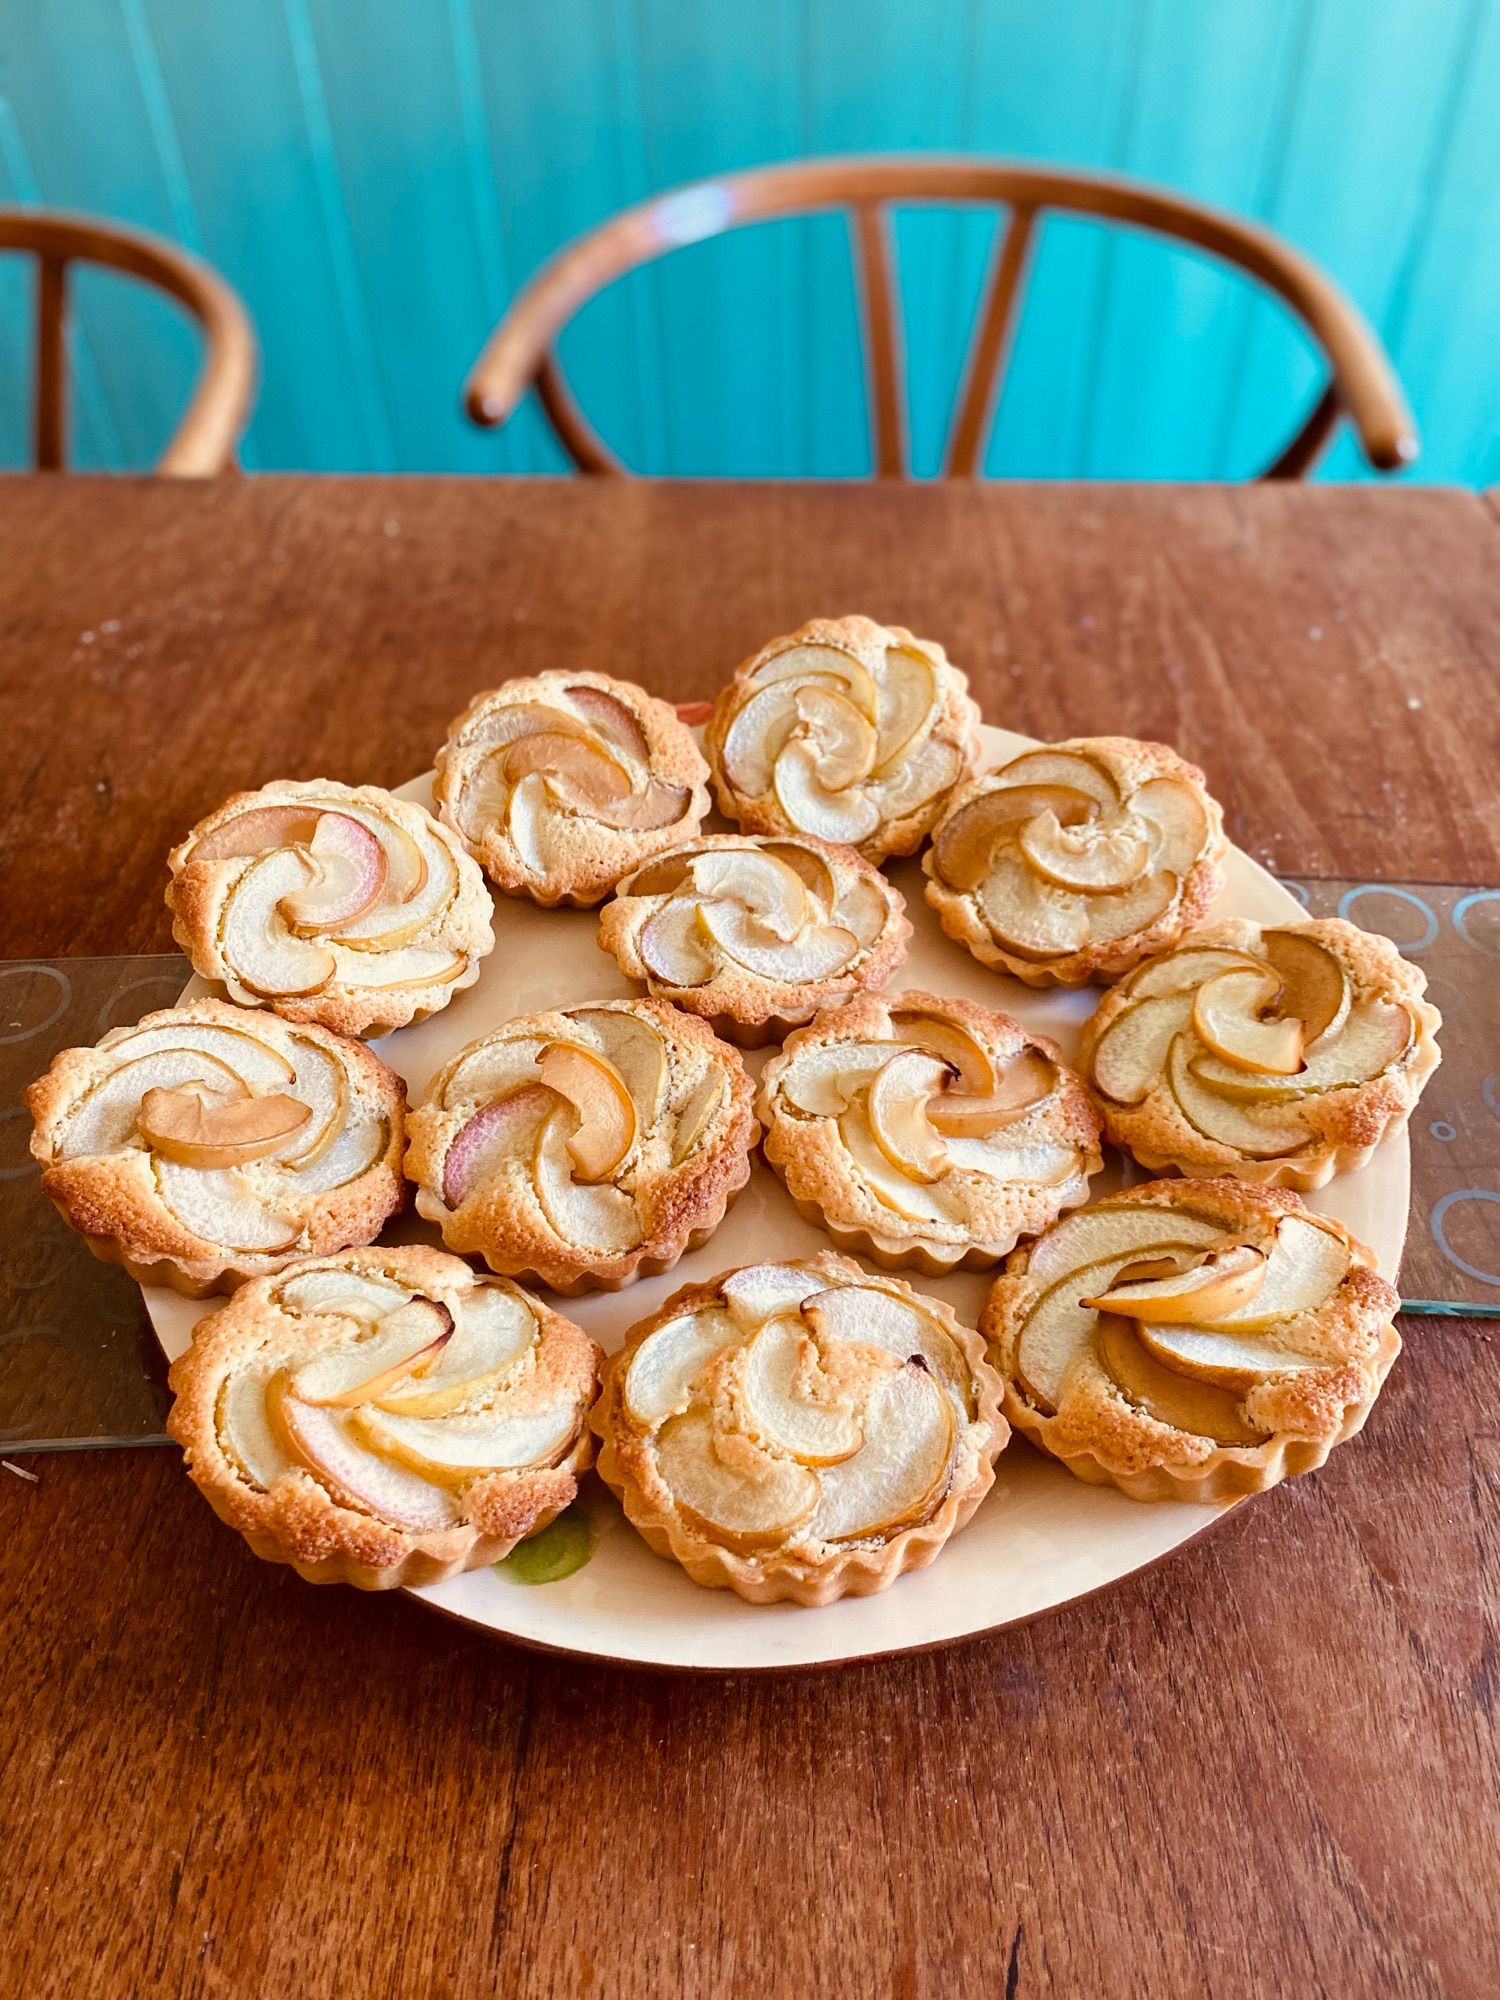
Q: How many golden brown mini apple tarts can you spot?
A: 12